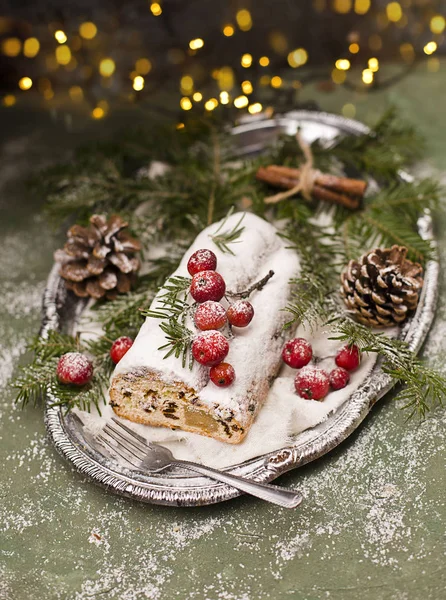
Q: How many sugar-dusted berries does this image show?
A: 12